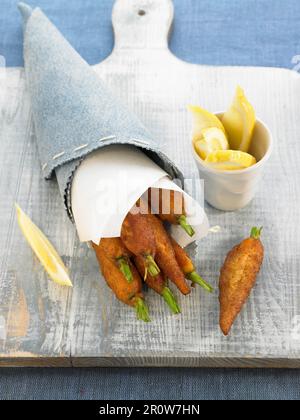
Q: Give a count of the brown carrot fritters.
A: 8